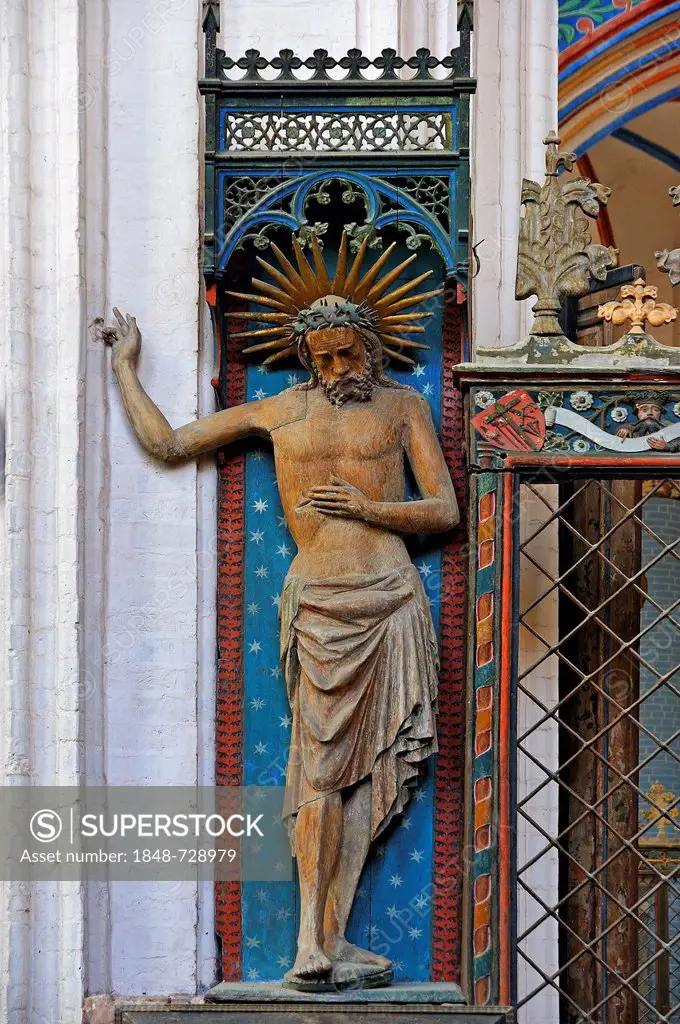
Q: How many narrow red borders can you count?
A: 2